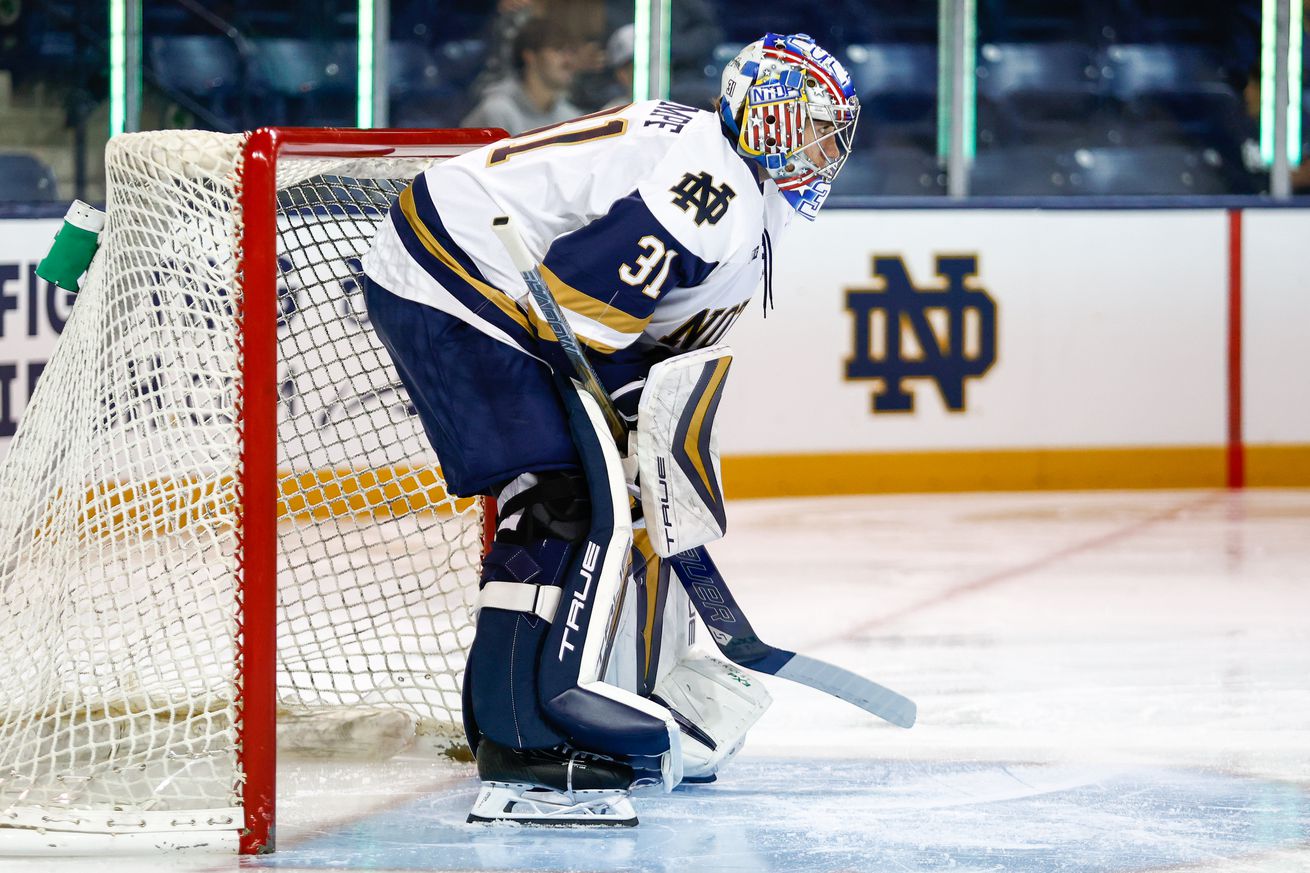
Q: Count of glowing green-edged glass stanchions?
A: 5